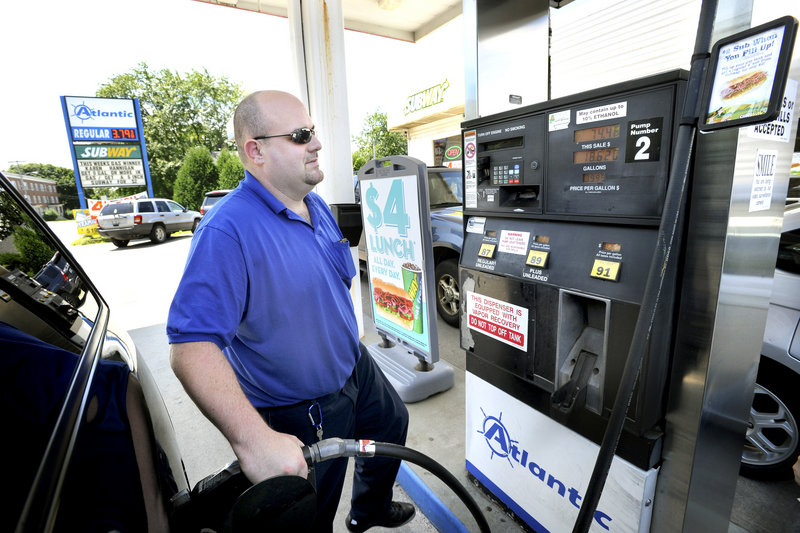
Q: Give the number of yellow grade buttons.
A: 3